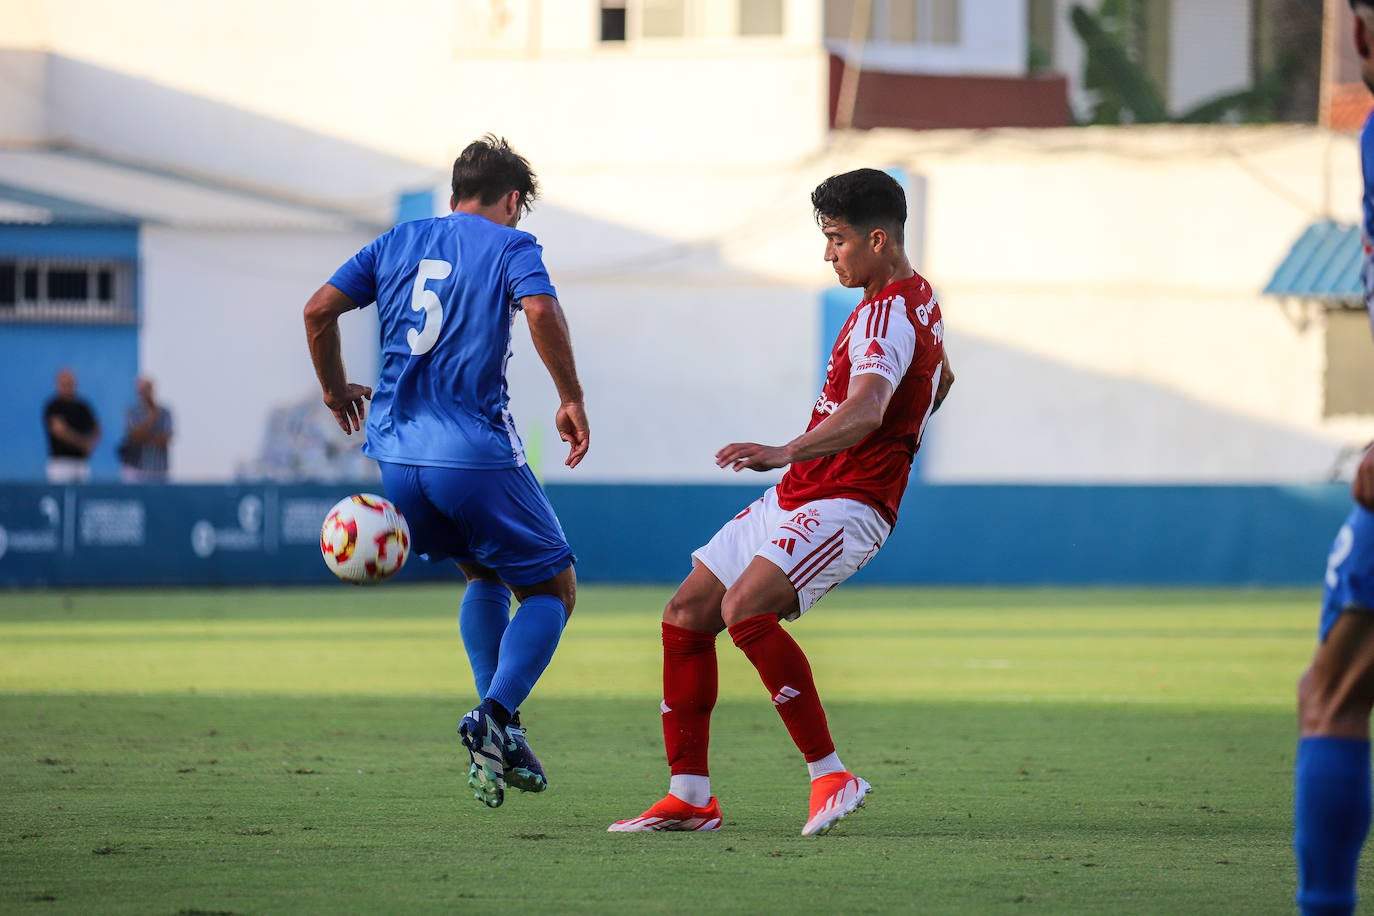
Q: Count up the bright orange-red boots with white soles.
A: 2